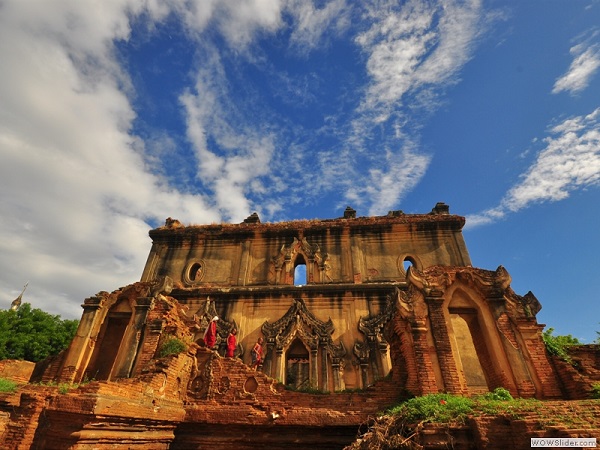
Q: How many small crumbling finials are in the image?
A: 5